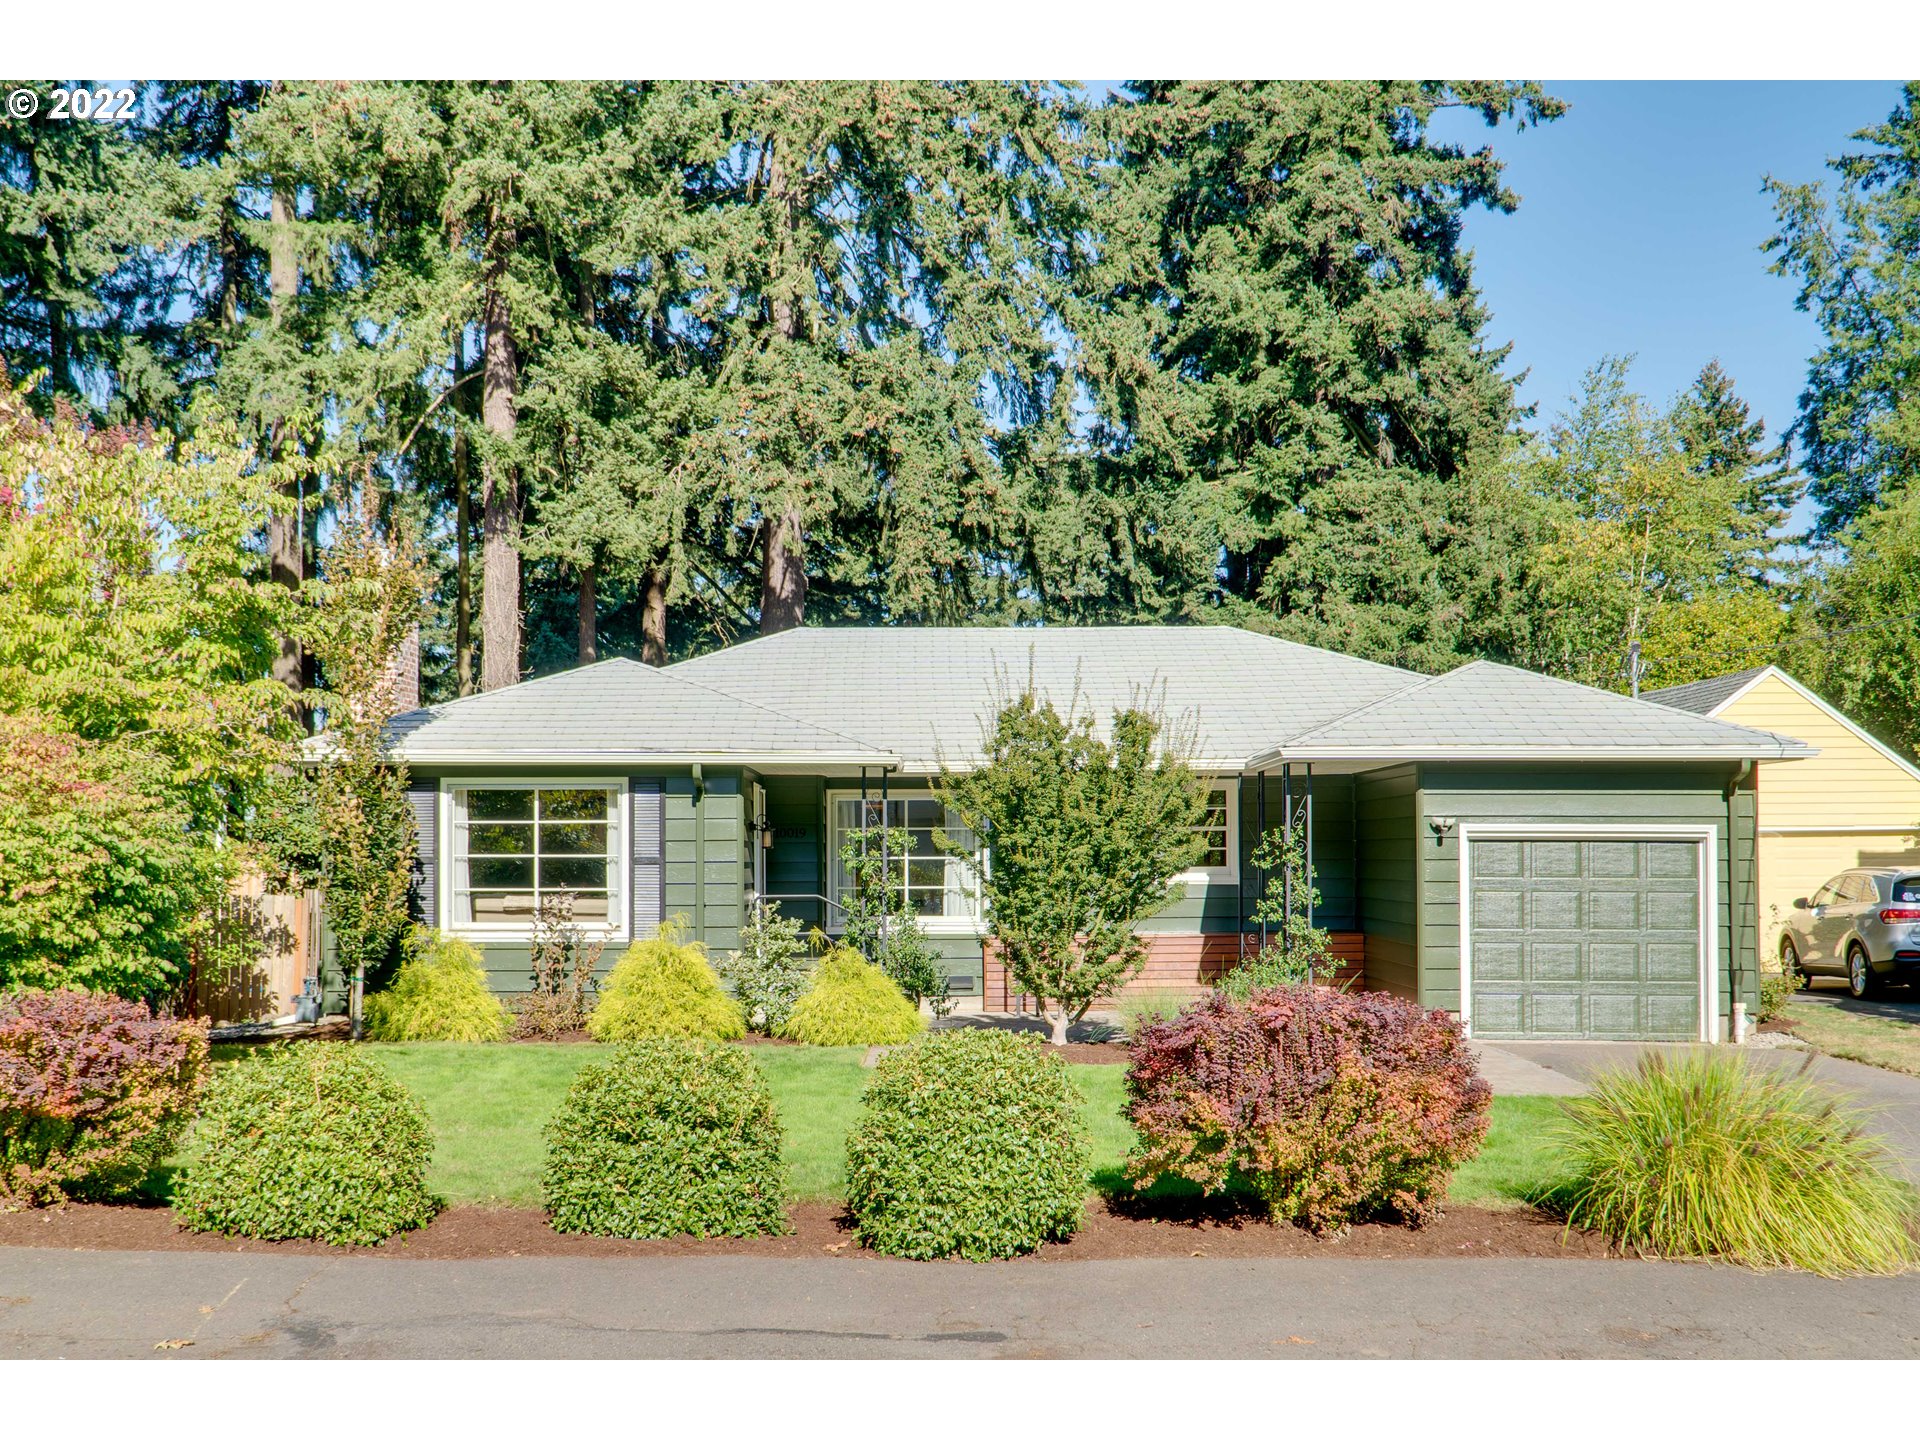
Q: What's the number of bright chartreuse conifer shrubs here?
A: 3